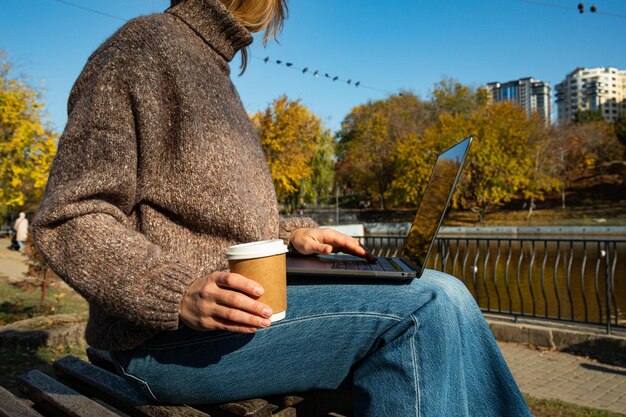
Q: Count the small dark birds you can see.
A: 11